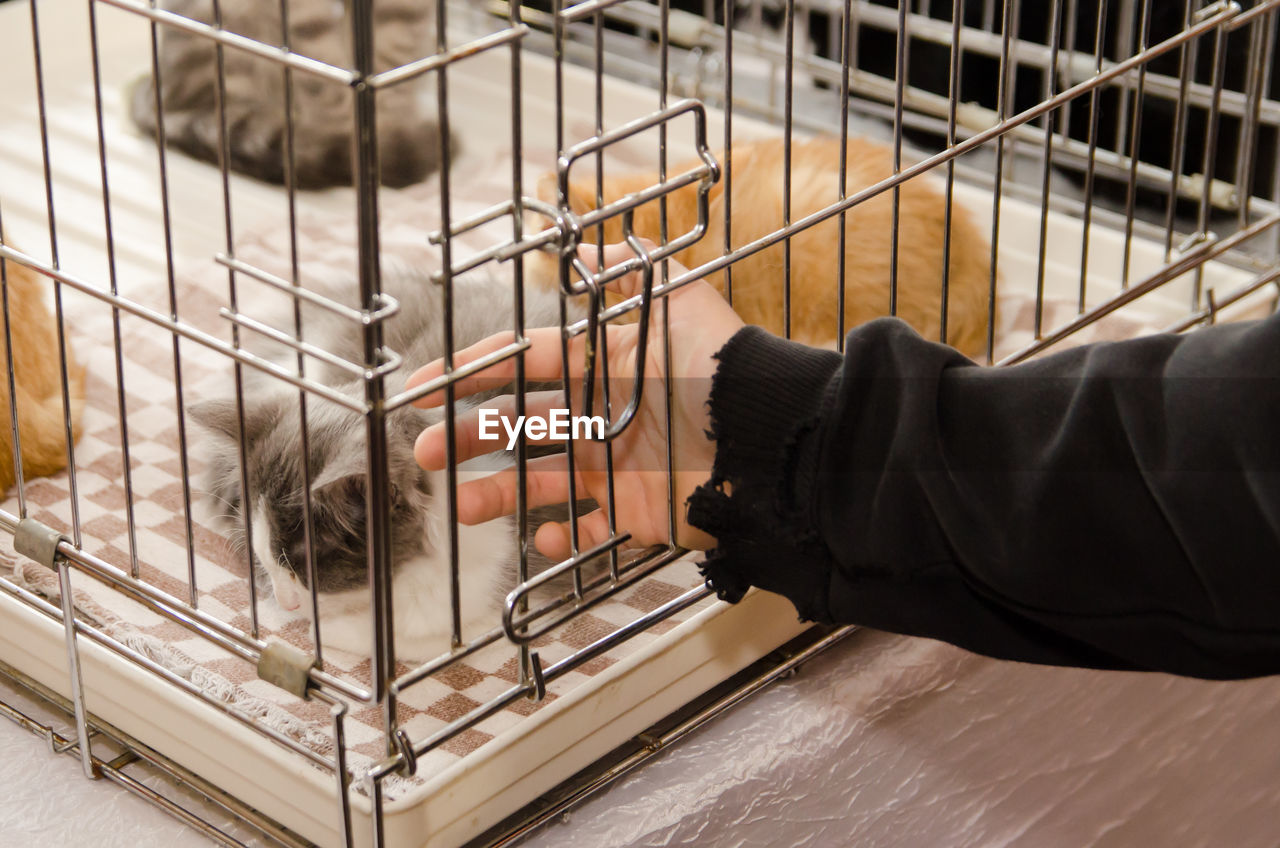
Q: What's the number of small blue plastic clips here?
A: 0